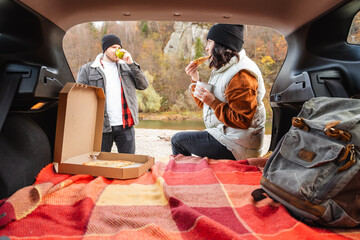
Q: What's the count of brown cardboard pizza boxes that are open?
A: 1